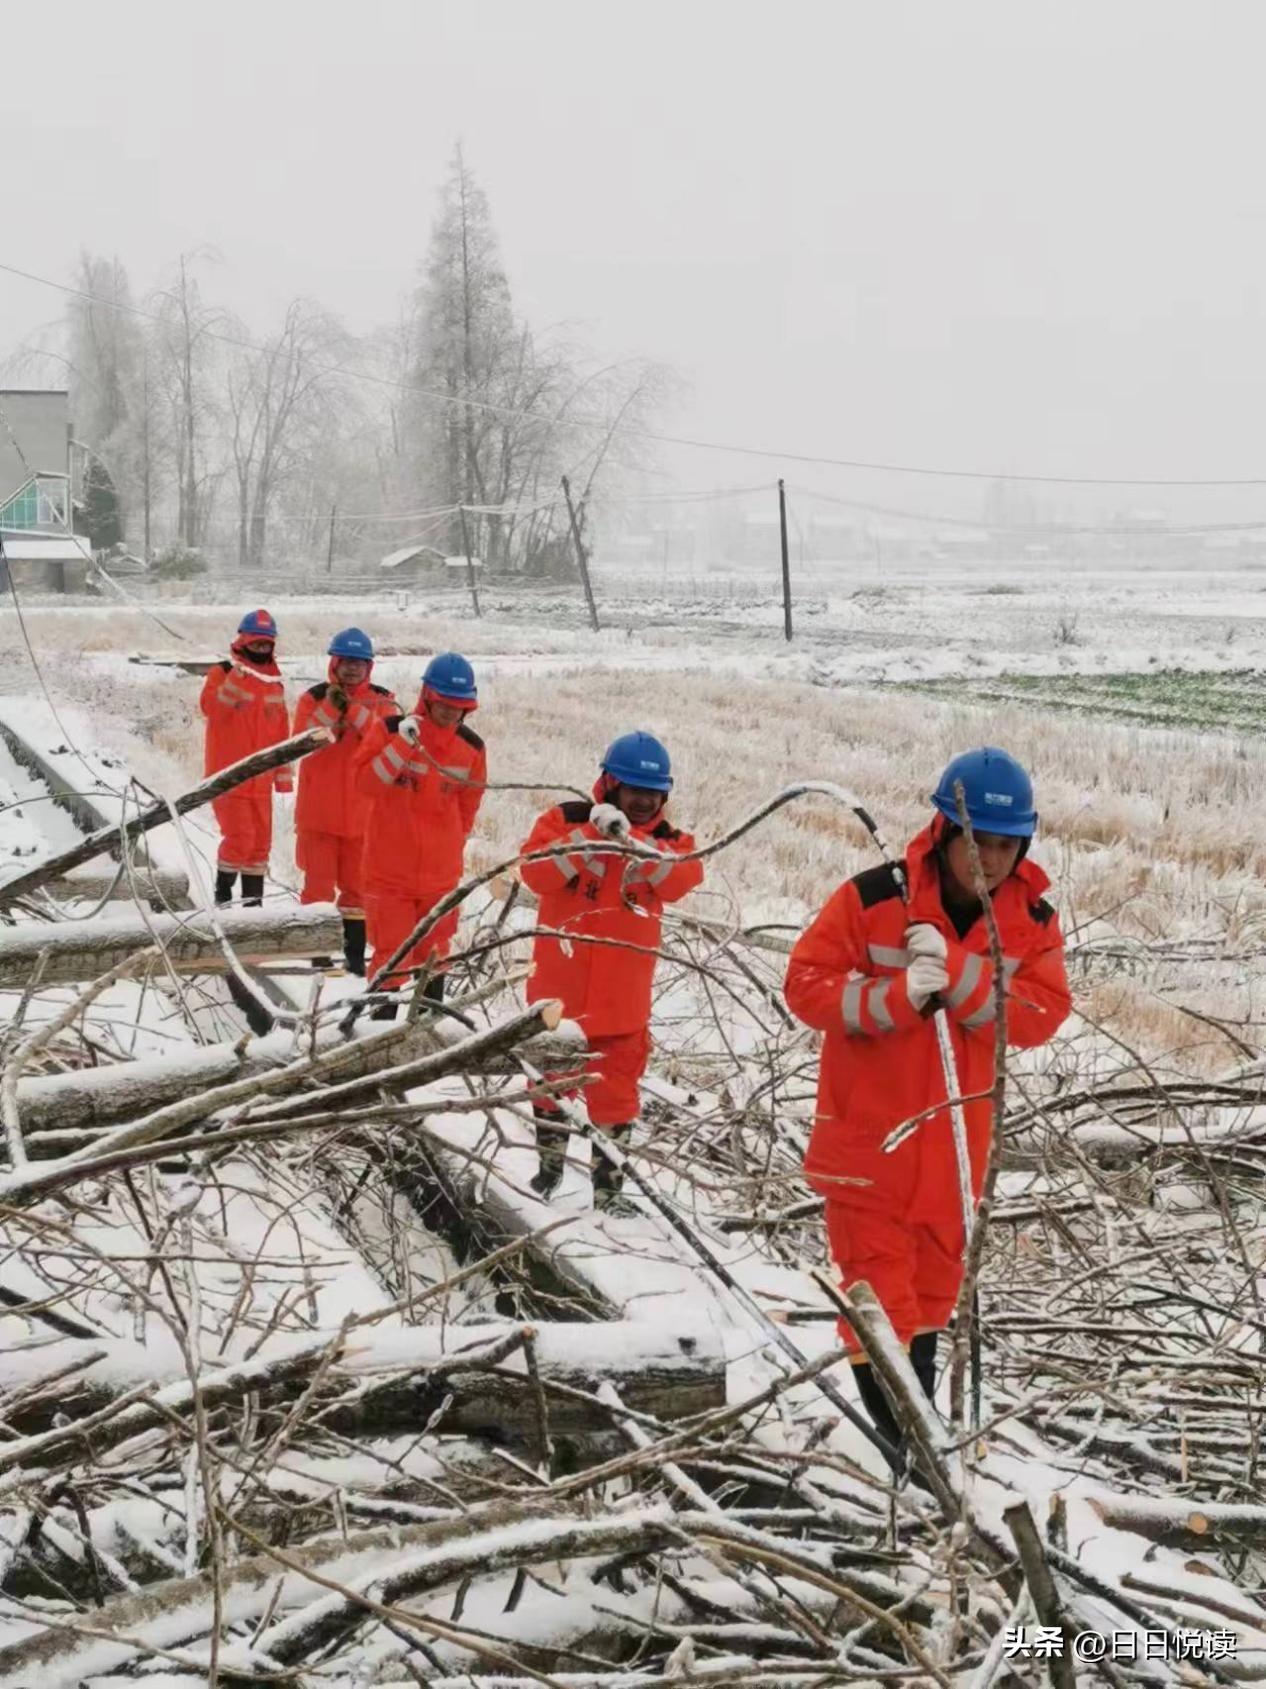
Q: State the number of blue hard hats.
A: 5